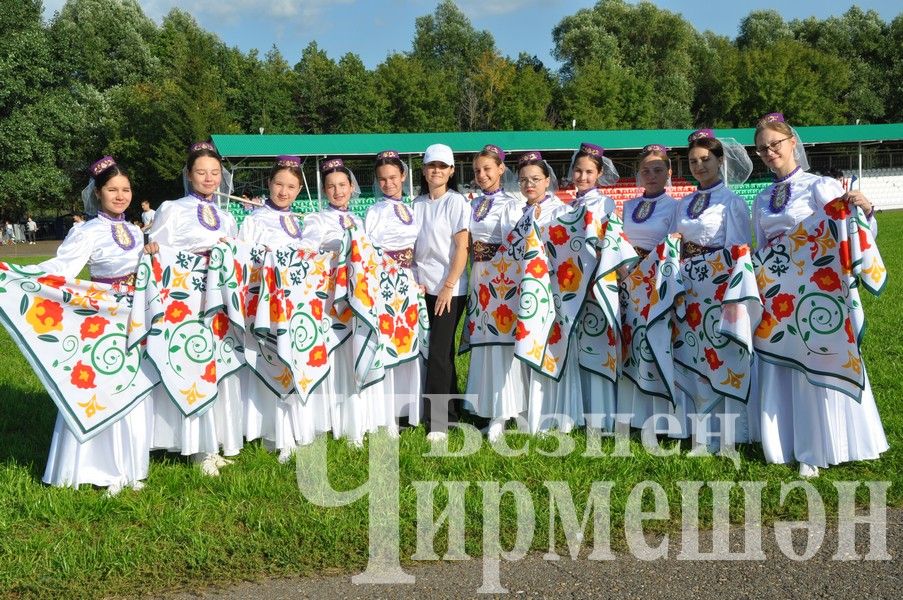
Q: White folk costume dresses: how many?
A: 11